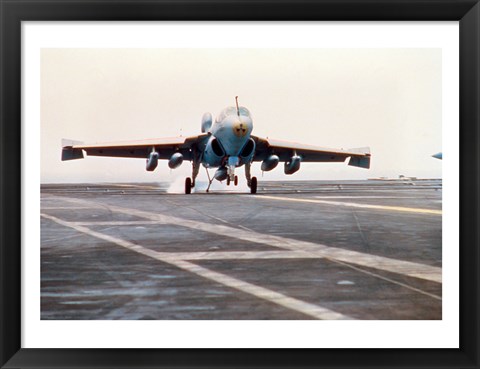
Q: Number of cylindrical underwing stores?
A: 4